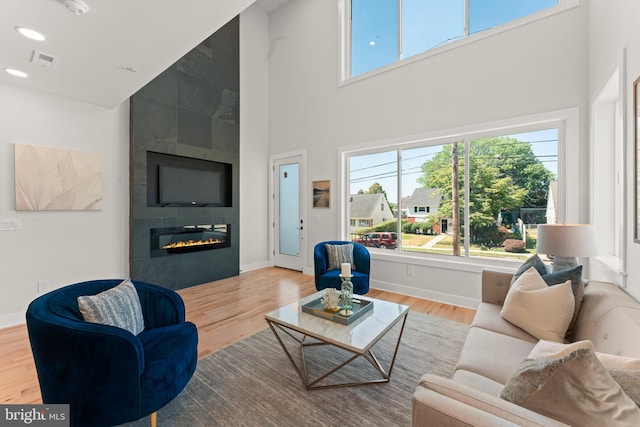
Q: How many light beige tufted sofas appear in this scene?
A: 1